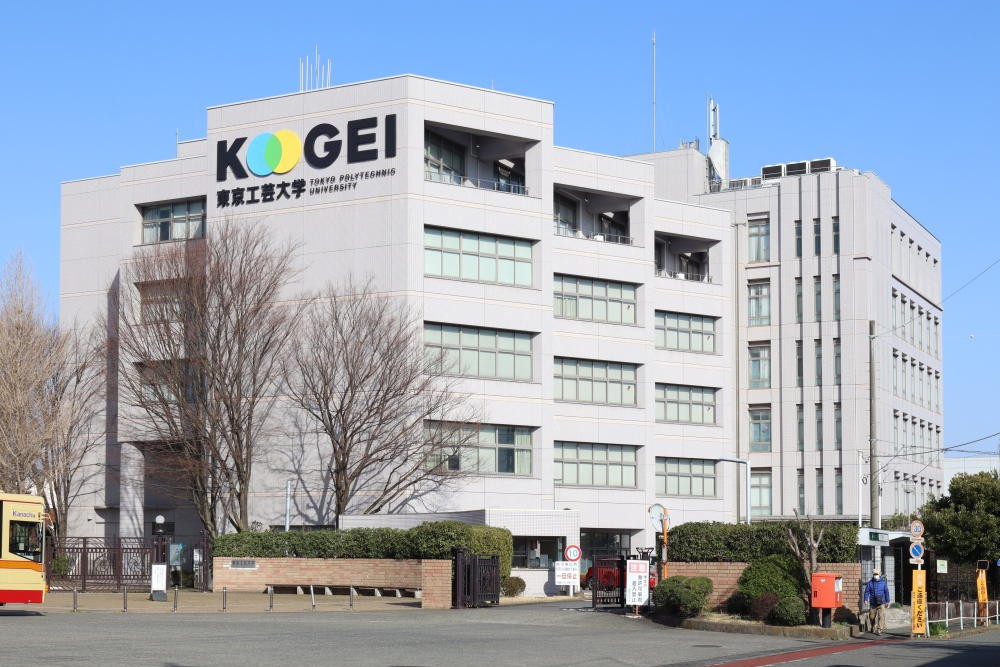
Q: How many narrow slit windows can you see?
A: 15